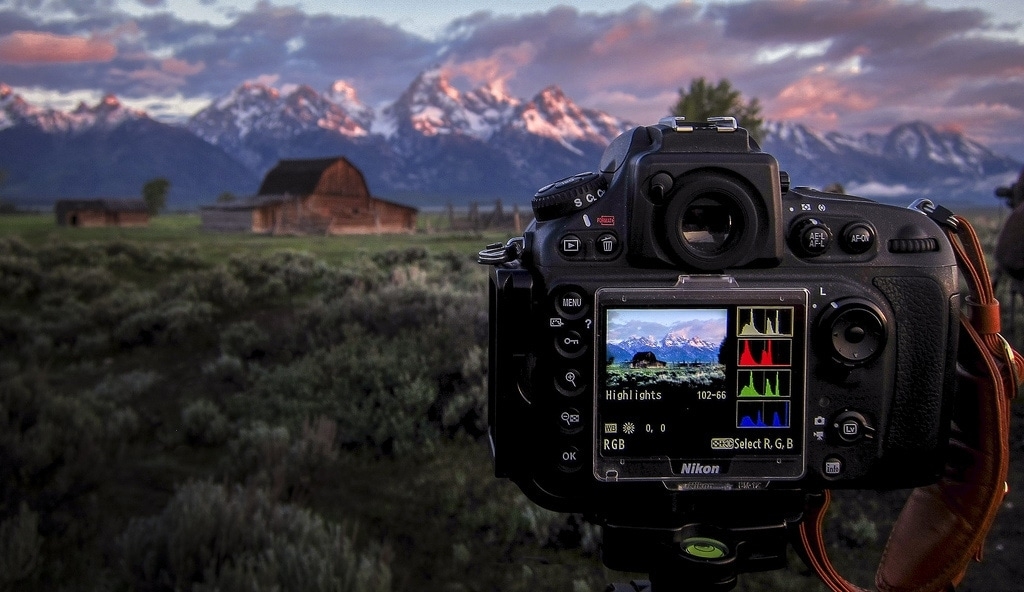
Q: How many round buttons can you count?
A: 12